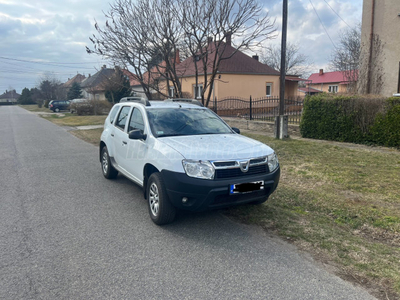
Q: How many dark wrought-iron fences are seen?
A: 1